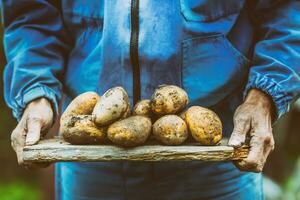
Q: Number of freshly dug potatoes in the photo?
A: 8